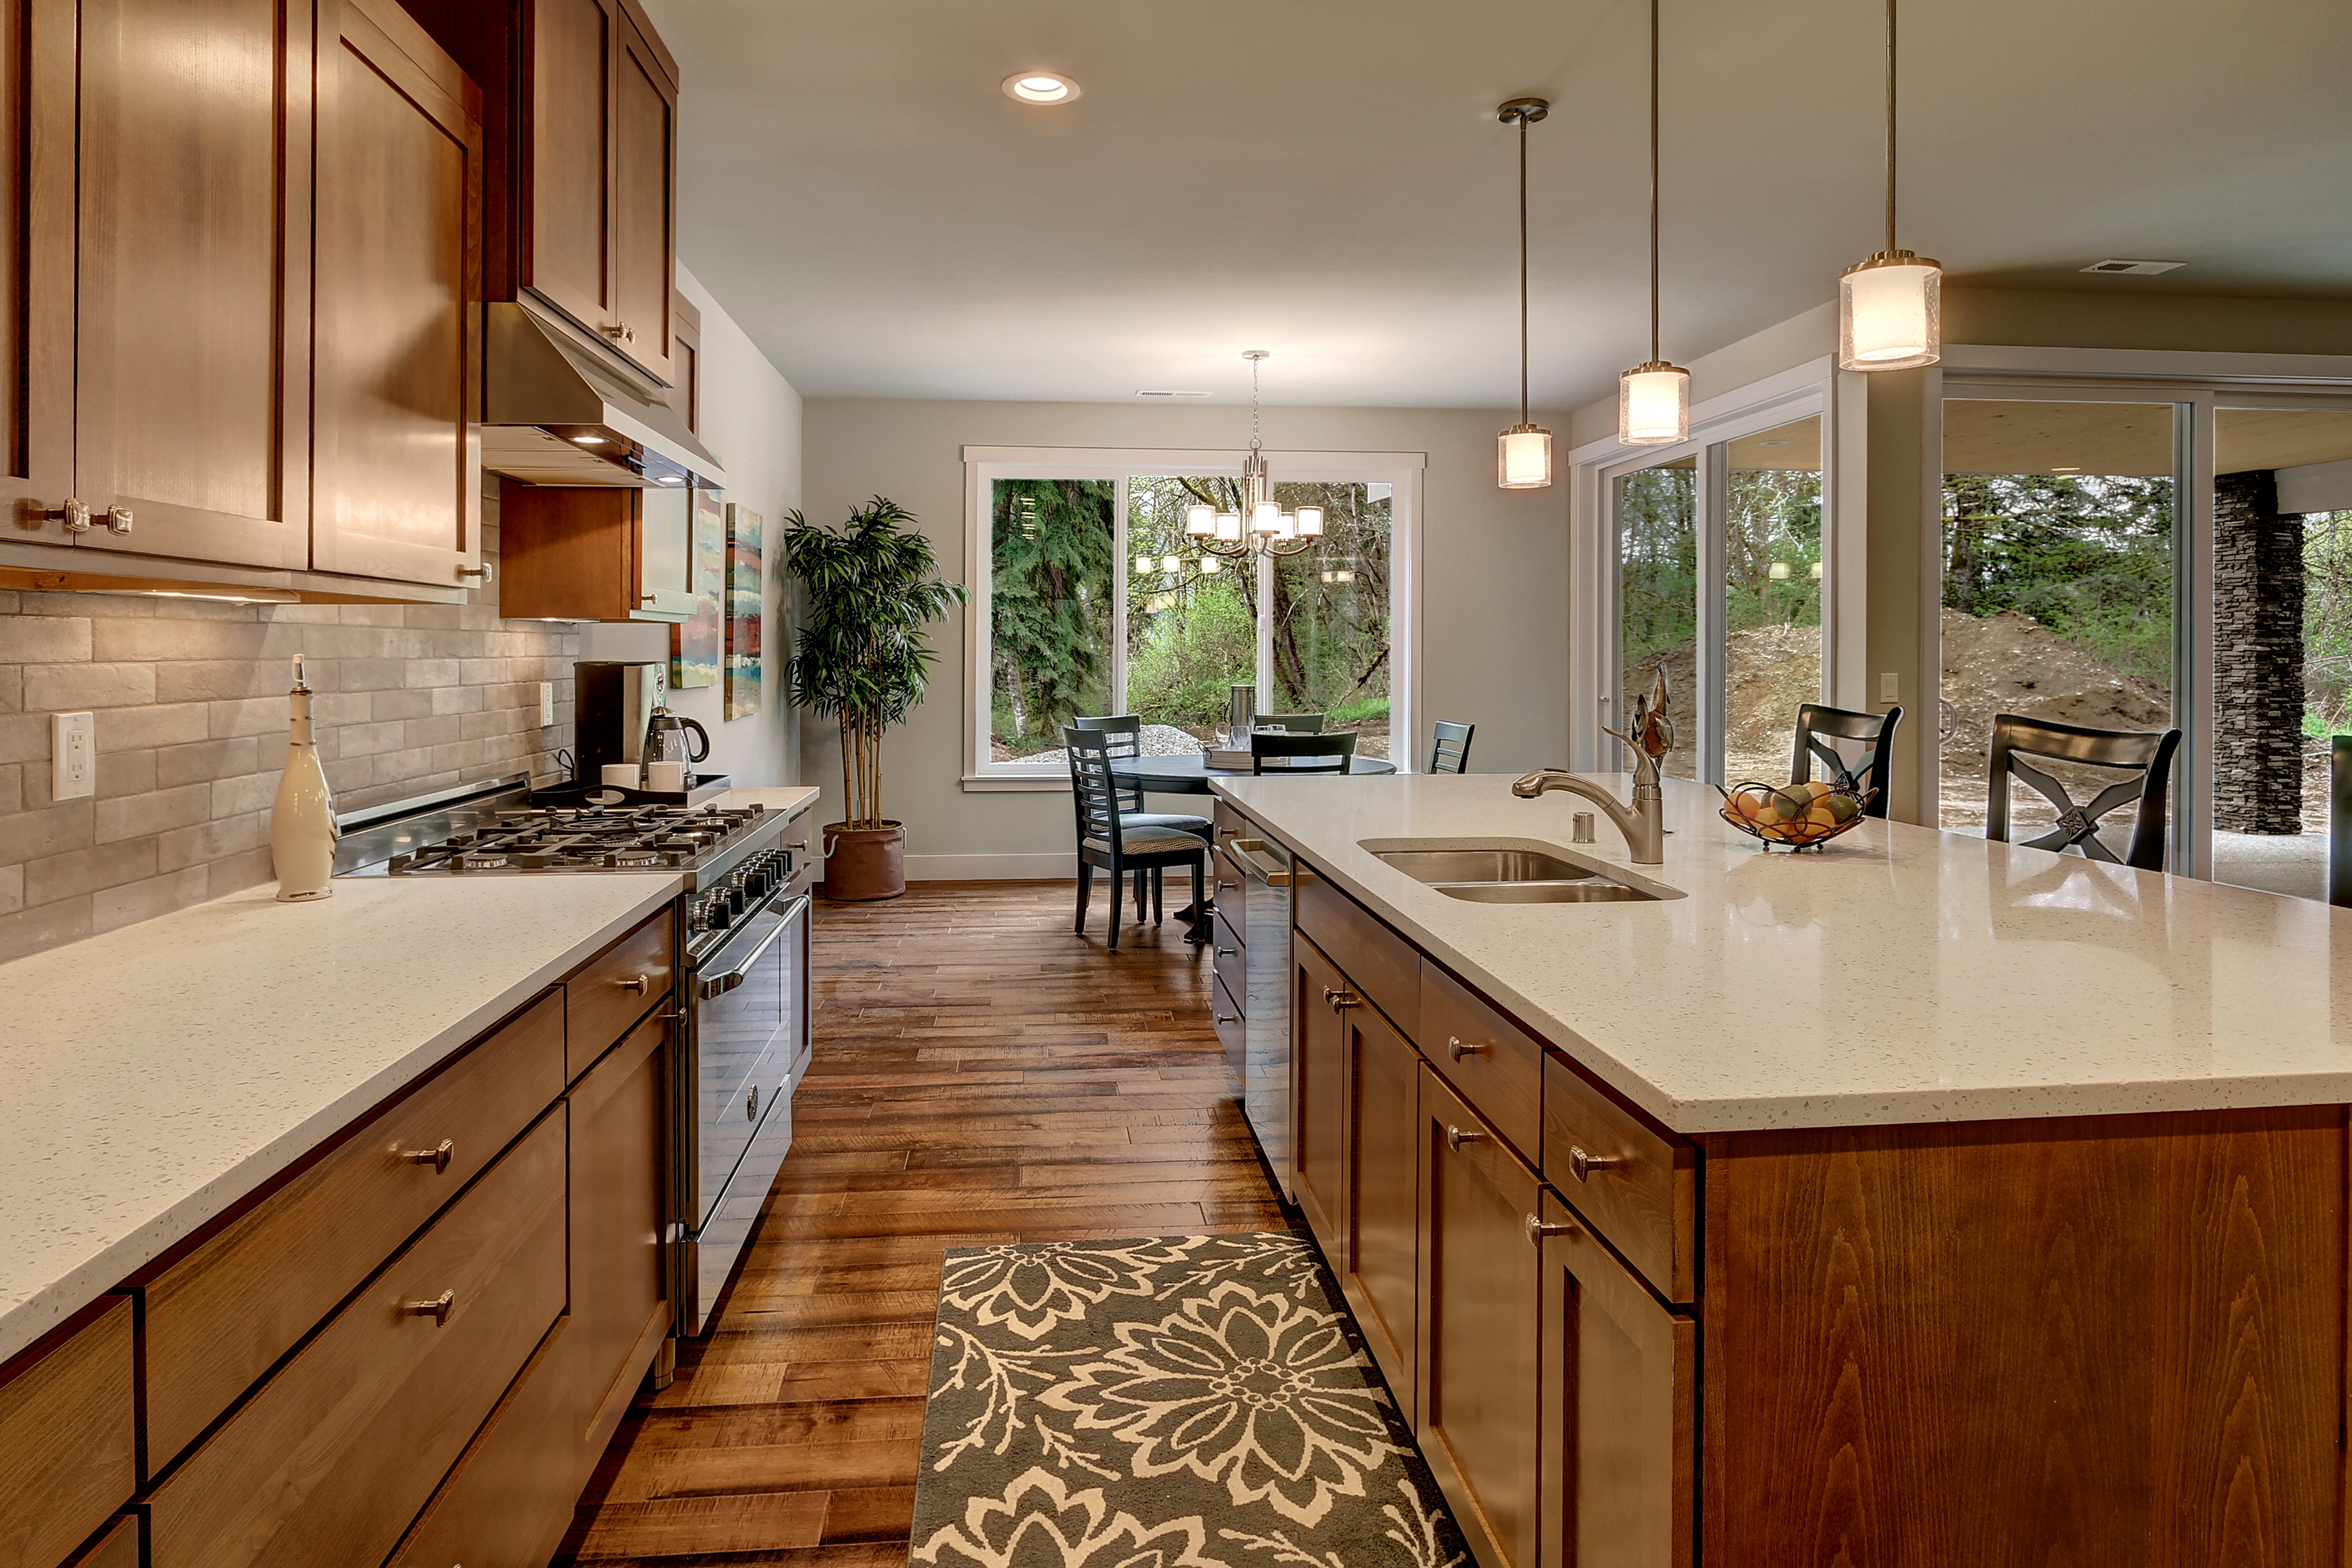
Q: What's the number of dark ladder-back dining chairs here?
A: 5